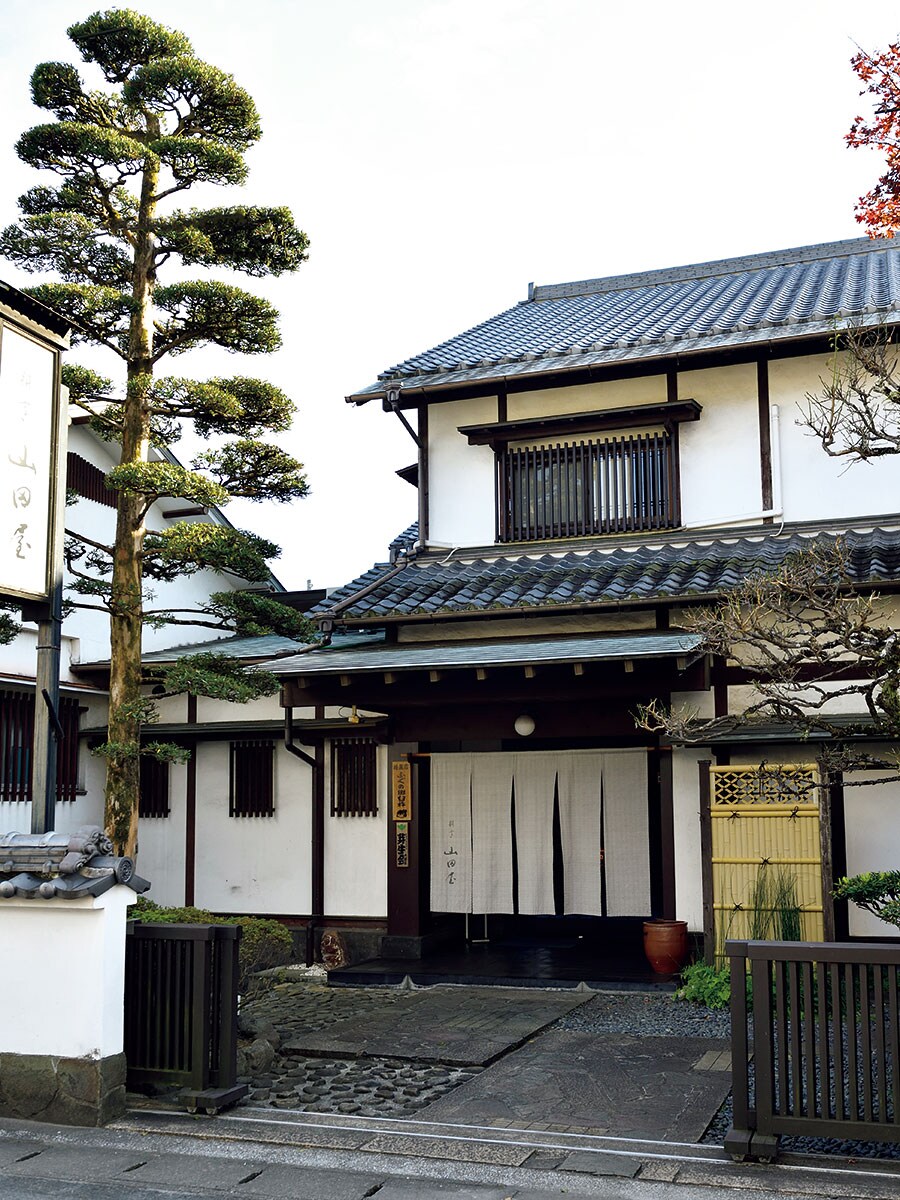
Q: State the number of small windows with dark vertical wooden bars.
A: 3